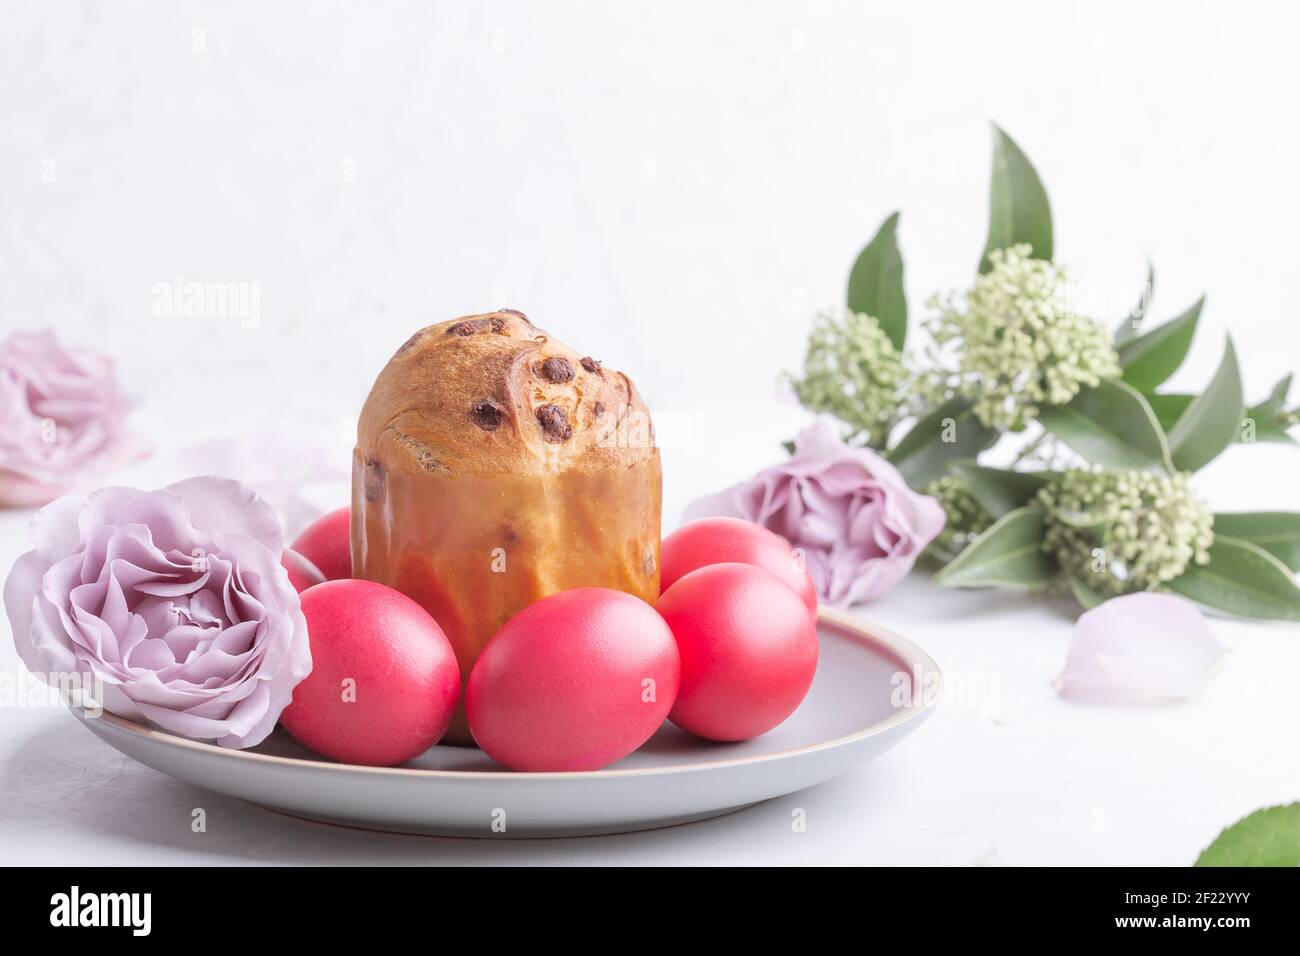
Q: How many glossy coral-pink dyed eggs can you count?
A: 6